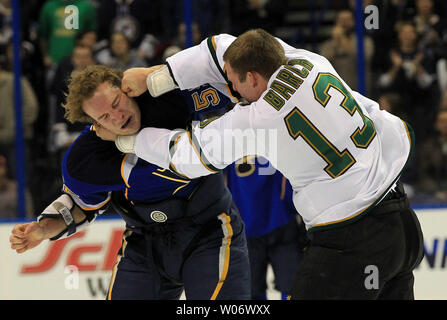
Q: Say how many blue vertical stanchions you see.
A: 3